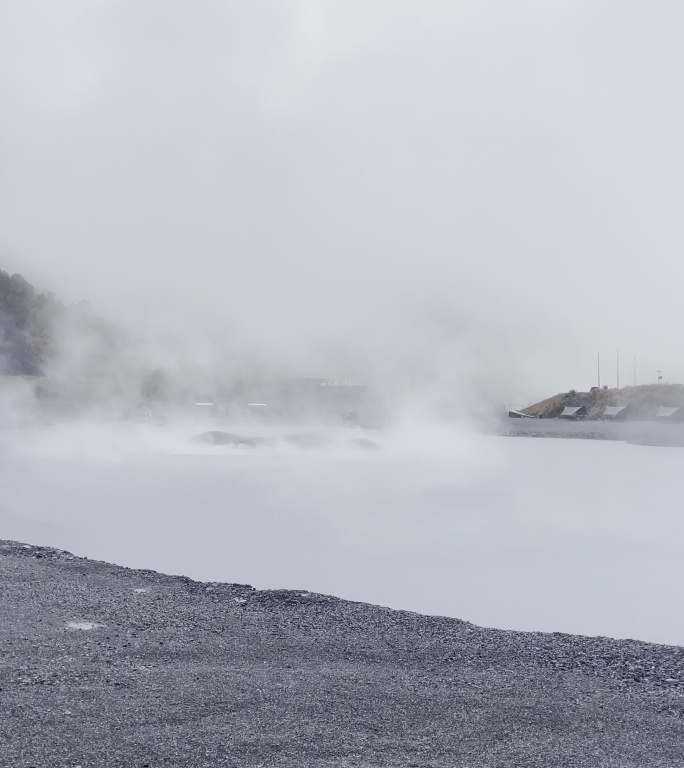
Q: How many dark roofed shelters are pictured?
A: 3